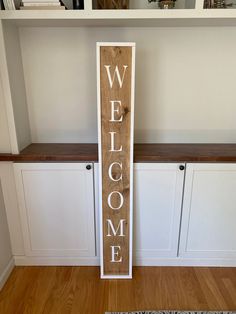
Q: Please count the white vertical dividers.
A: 2